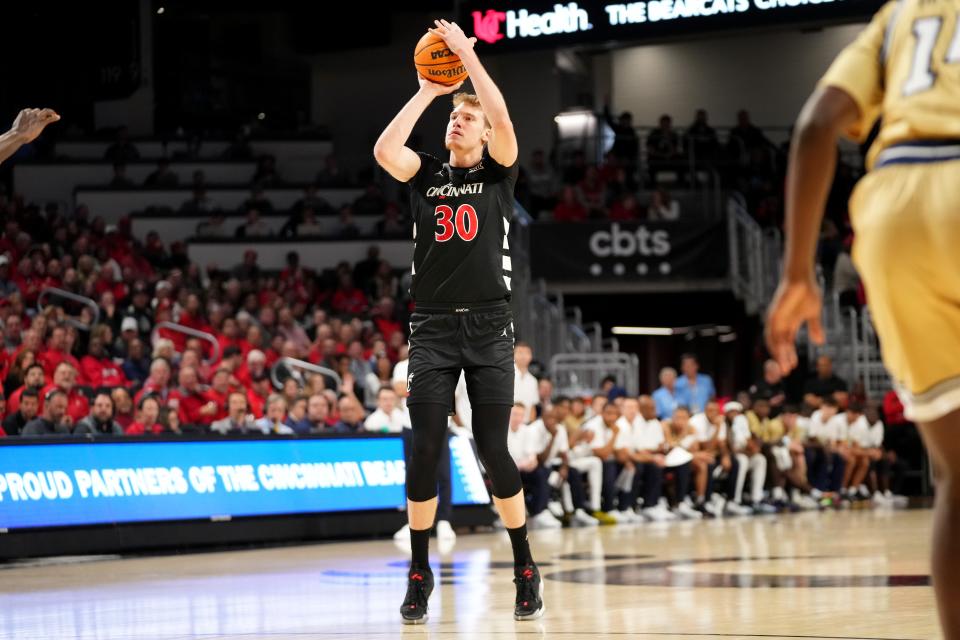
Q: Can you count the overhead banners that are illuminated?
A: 1